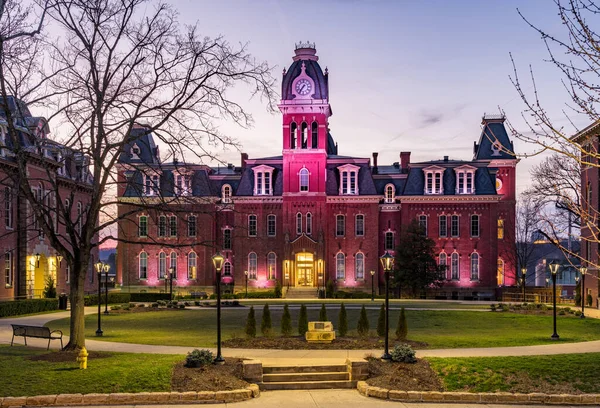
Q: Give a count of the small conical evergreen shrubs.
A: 9